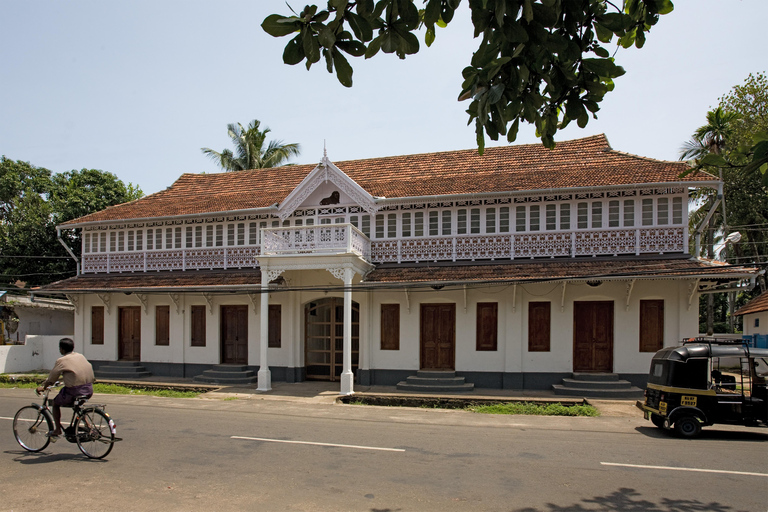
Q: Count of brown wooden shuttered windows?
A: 8